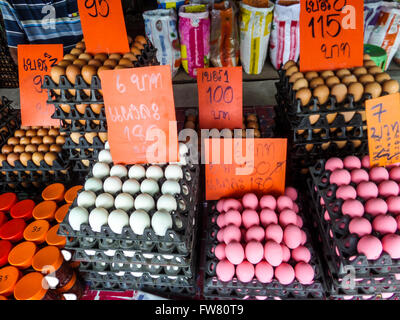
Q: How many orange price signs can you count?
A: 7